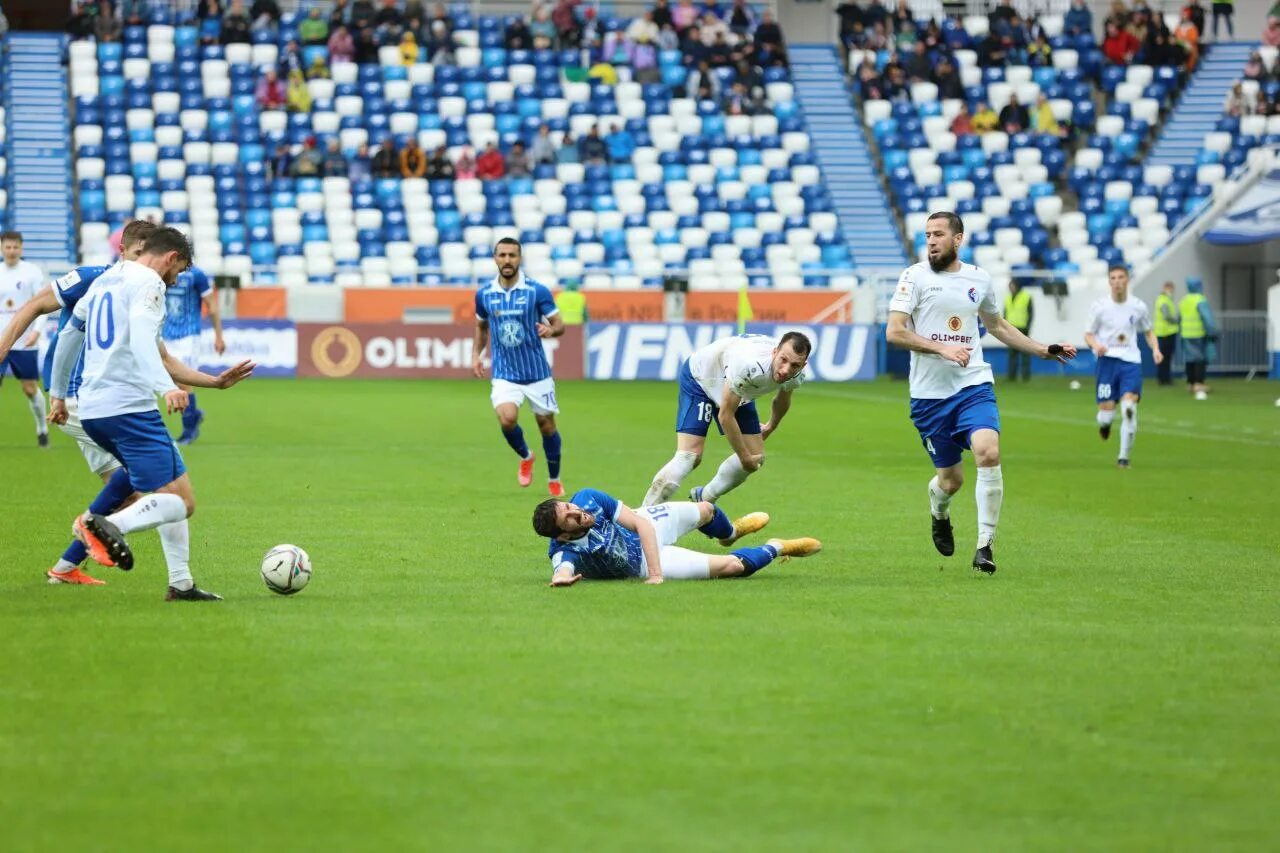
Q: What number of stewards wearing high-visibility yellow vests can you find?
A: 4